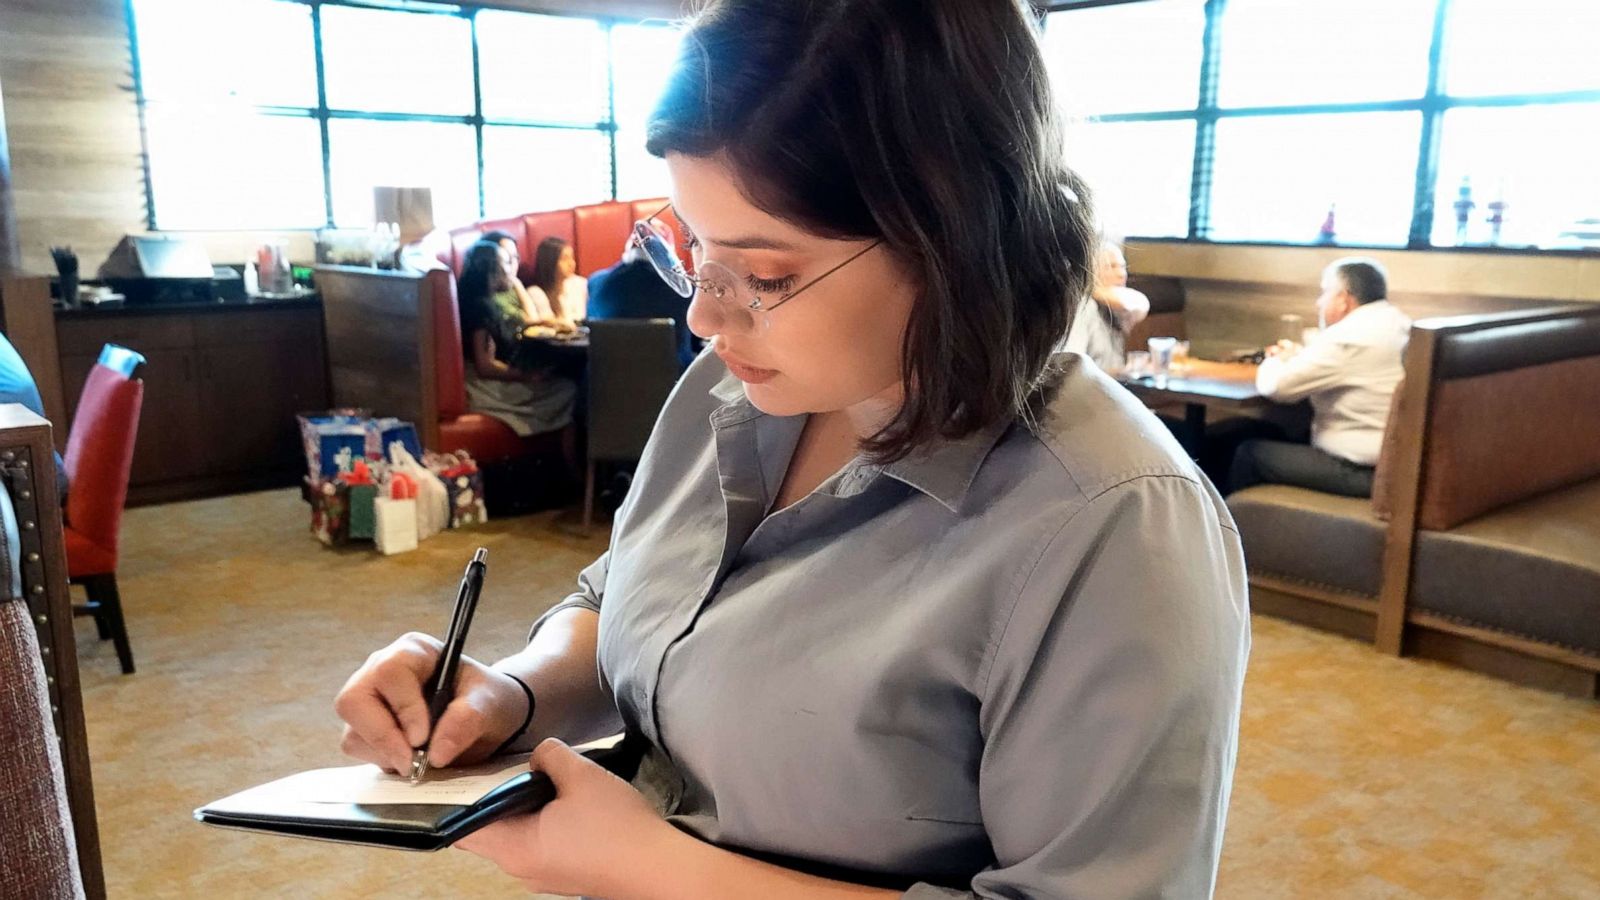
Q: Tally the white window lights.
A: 14